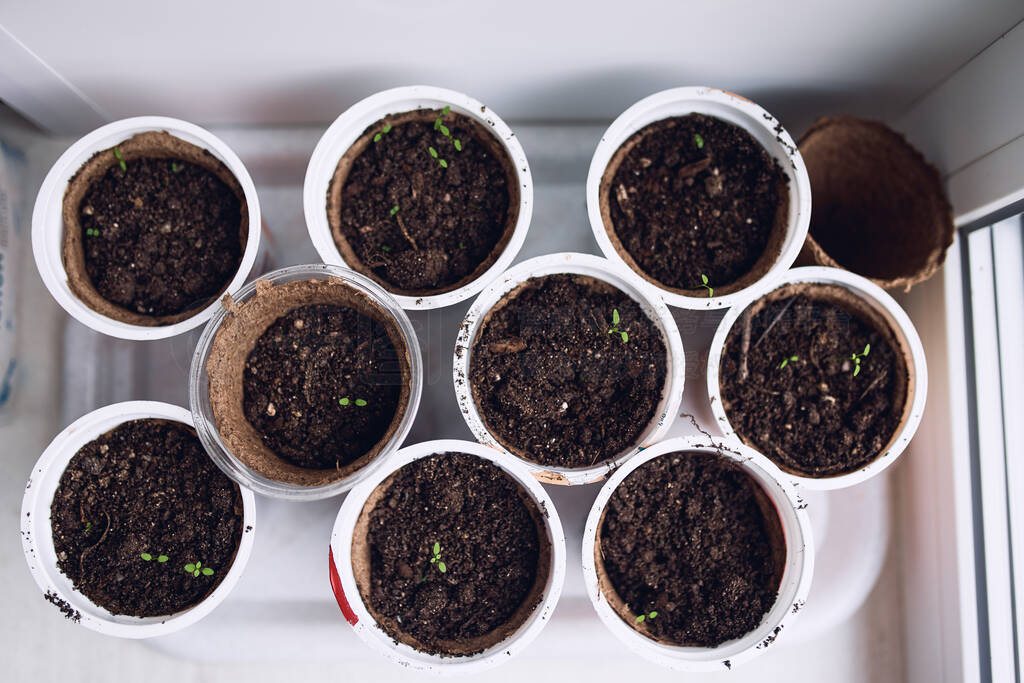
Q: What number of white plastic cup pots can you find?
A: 8